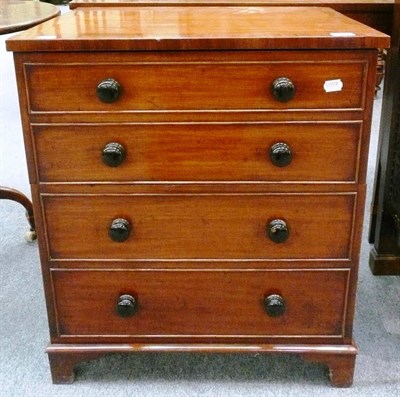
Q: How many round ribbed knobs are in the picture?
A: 8